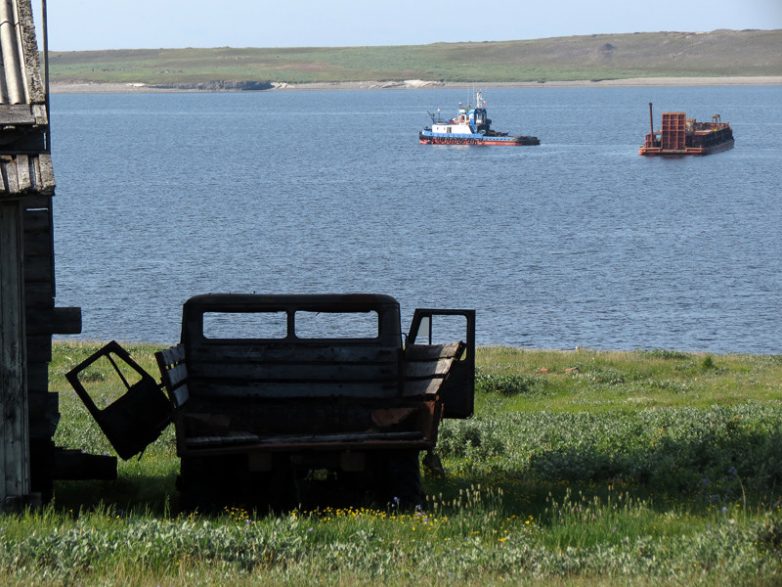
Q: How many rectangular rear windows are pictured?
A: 2